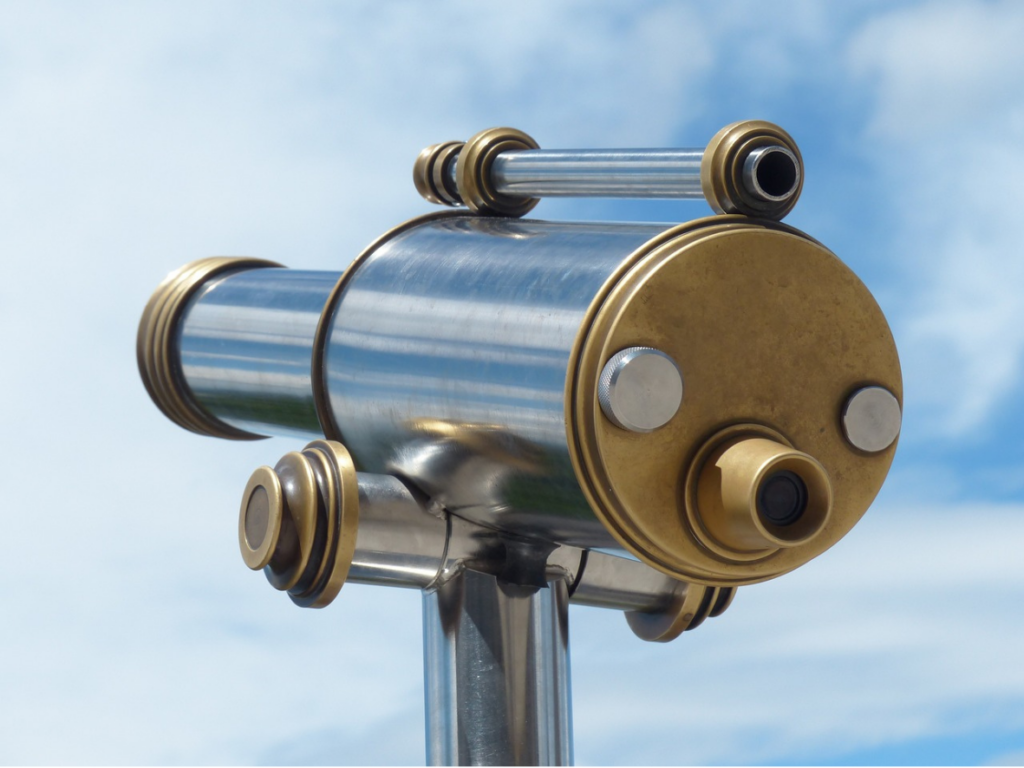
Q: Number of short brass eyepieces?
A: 1